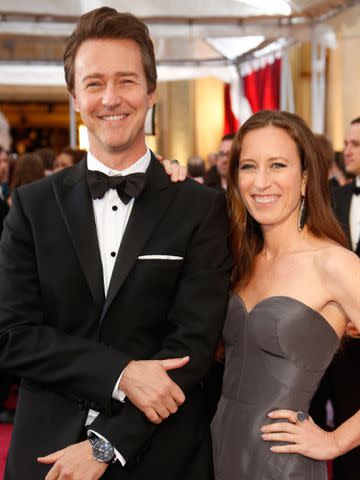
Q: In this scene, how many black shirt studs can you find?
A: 2